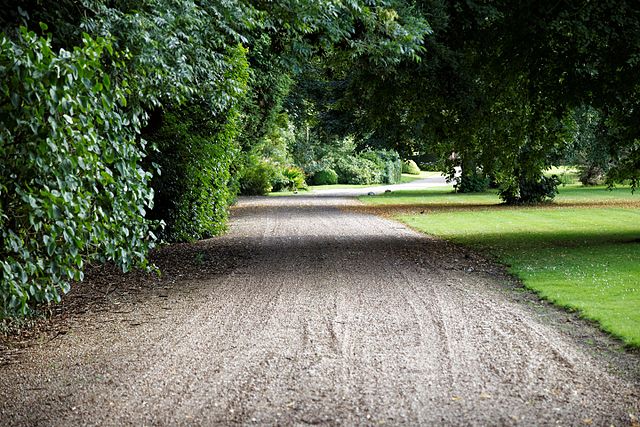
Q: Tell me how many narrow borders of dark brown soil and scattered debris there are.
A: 2